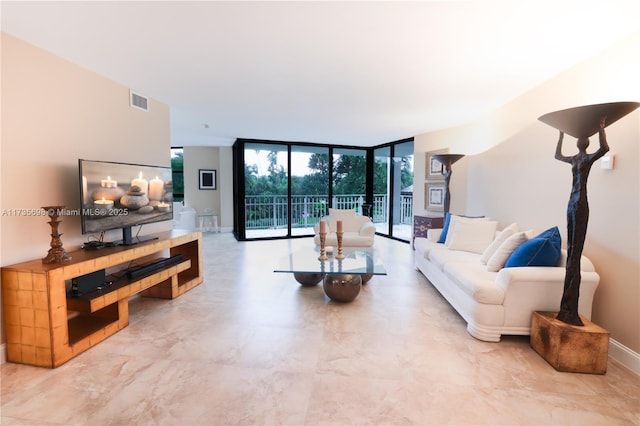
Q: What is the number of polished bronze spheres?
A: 3